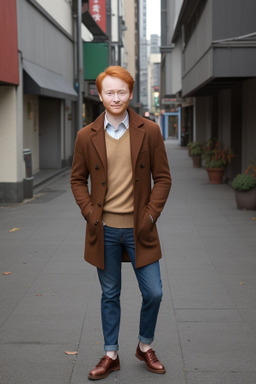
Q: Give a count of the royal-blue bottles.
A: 0